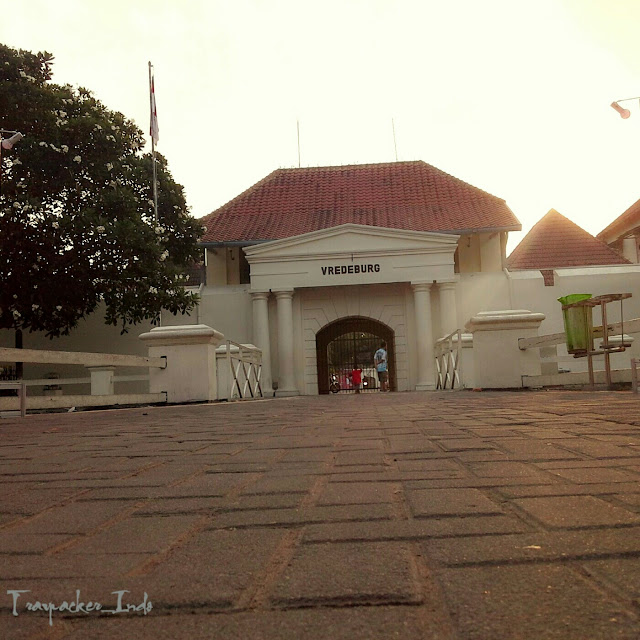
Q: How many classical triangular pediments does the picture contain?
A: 1